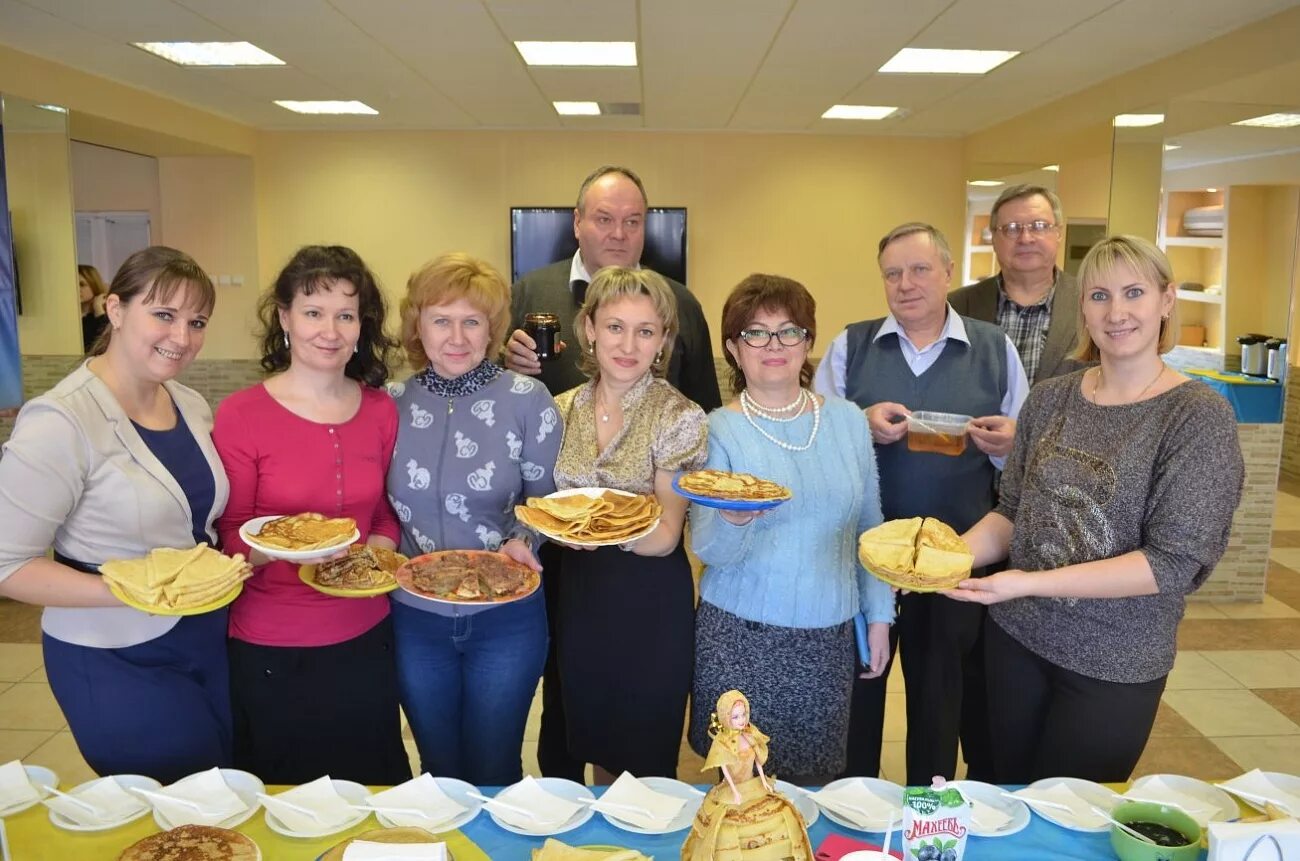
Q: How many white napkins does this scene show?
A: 12